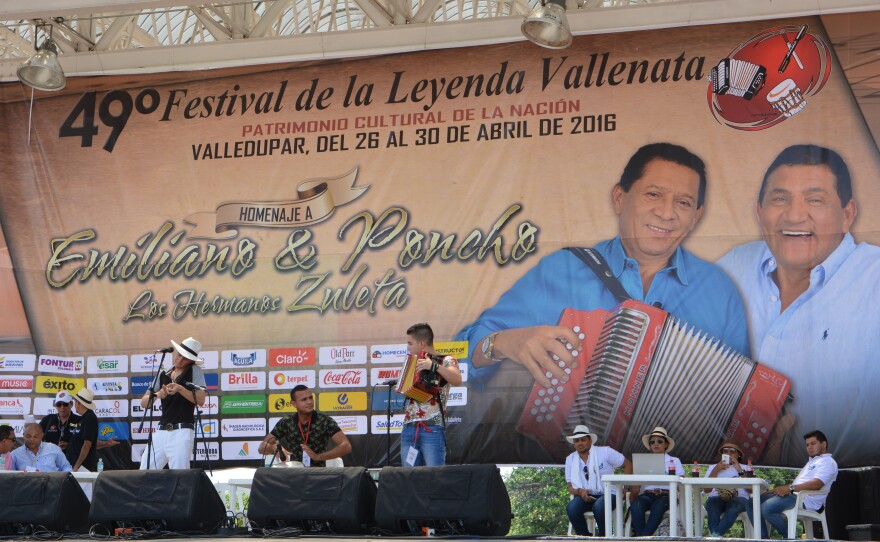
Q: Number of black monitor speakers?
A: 4